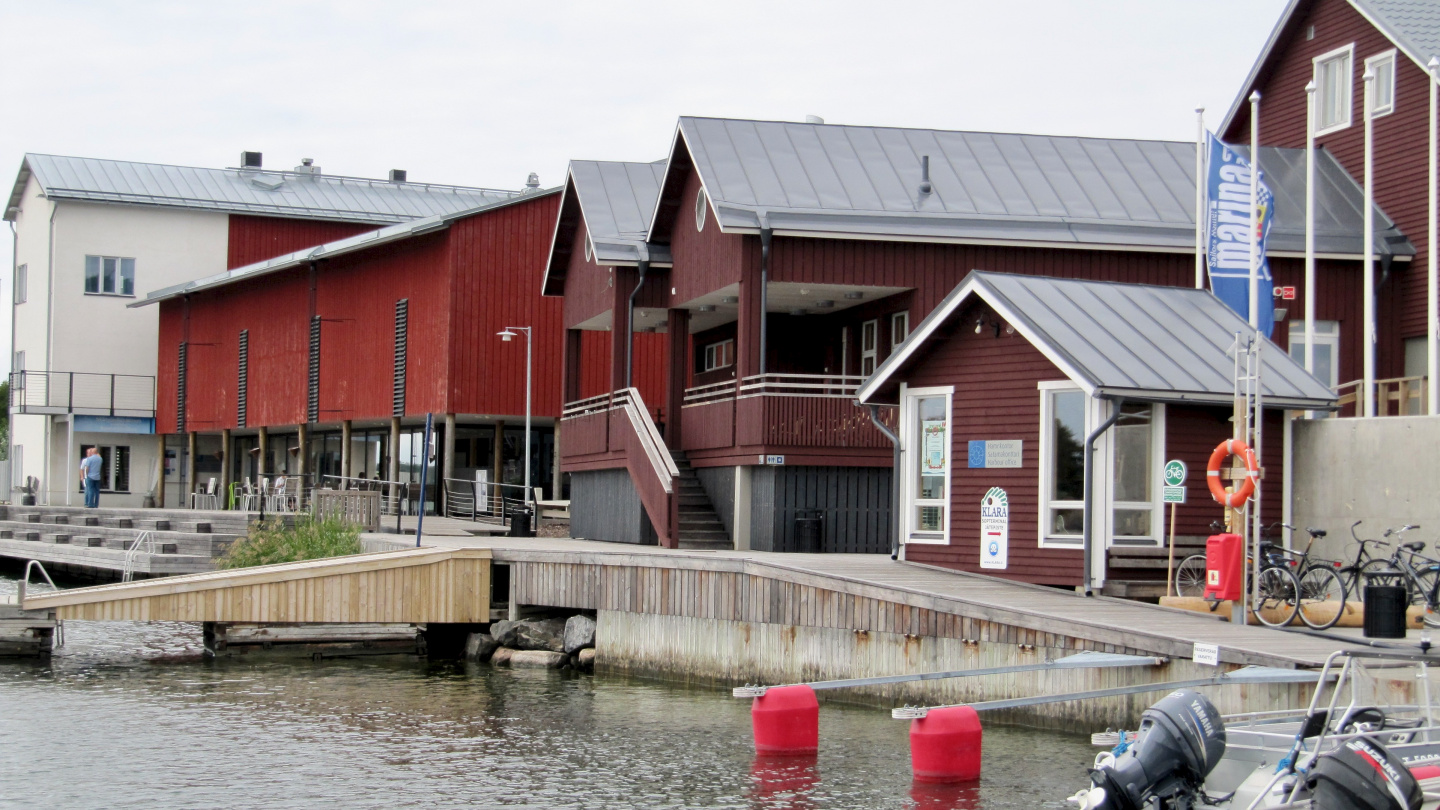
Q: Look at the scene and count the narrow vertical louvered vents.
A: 4